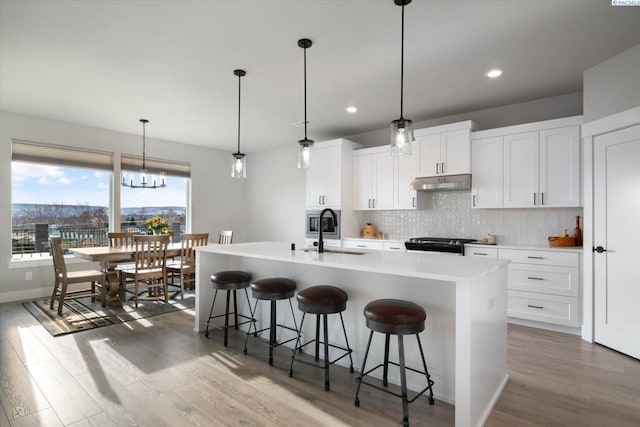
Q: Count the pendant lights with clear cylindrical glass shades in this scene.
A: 3